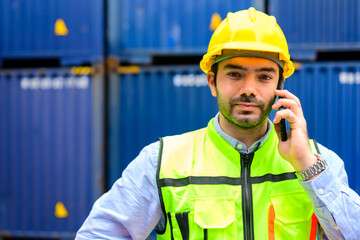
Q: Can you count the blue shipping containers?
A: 6